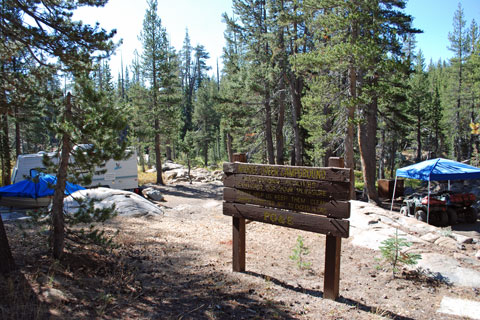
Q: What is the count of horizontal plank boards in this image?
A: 4